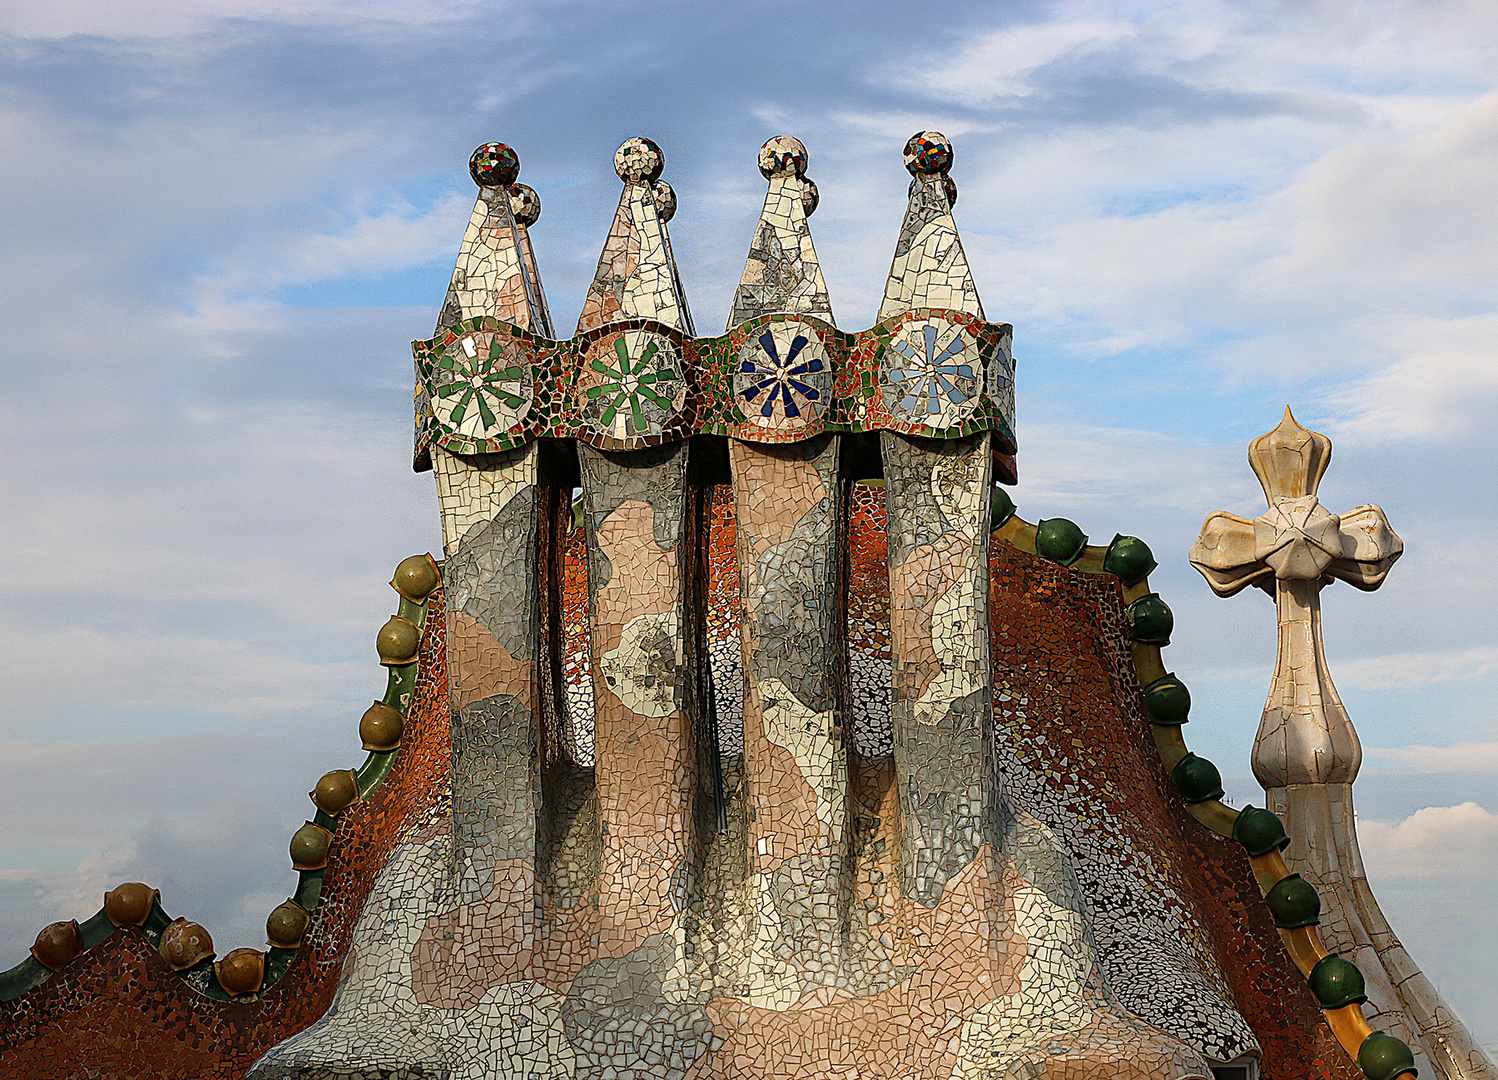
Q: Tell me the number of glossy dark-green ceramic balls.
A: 10